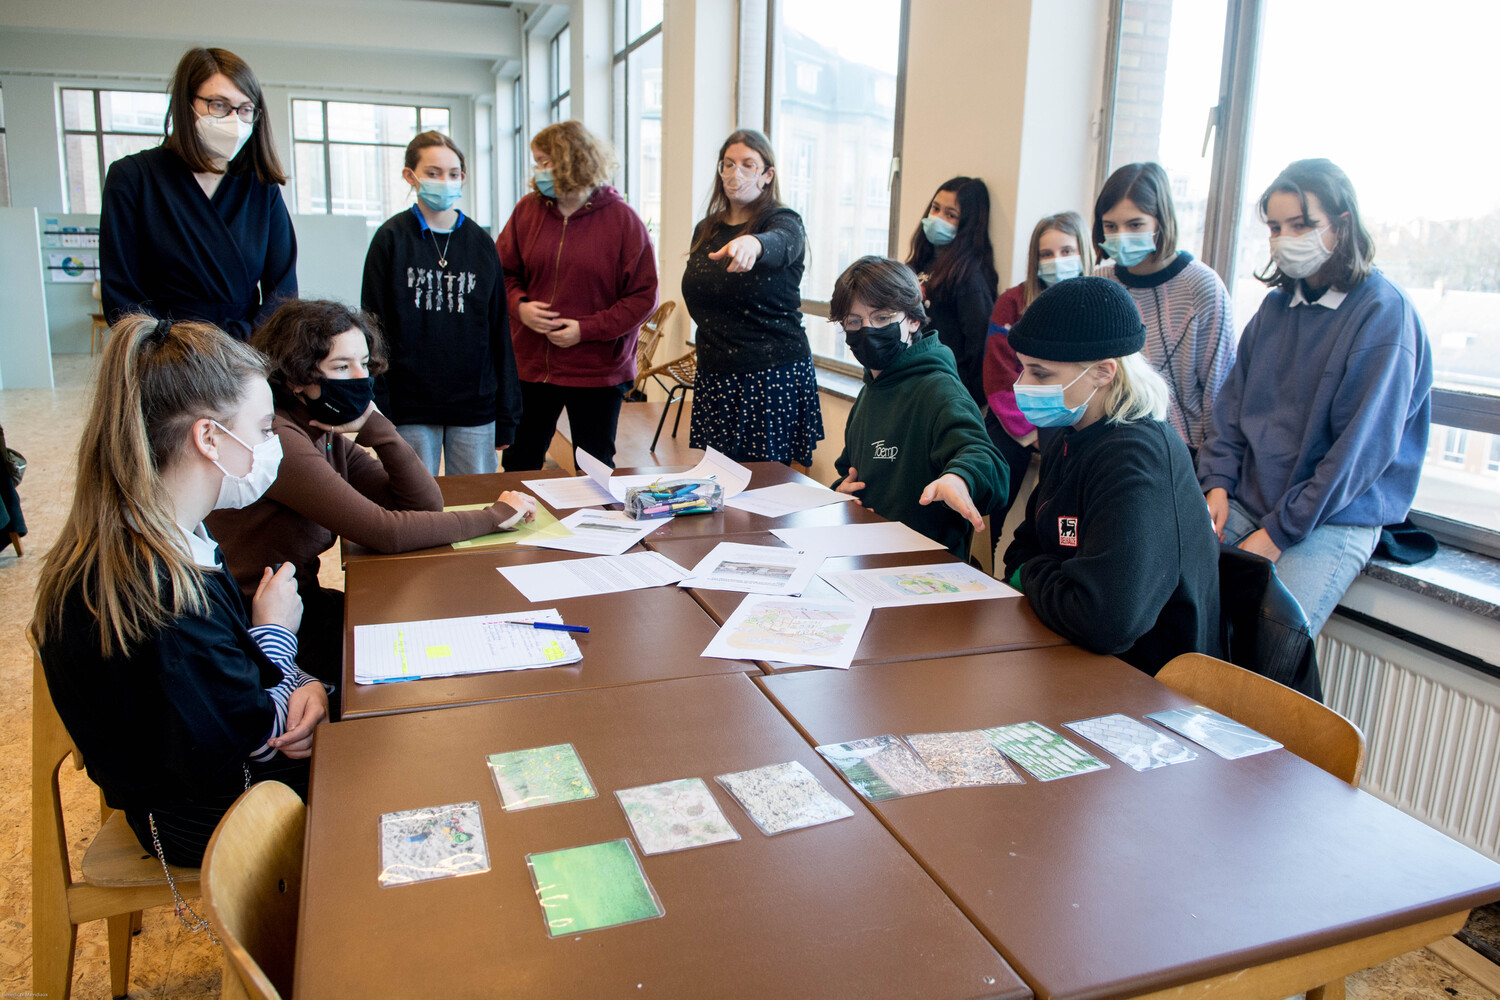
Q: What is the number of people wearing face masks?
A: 12